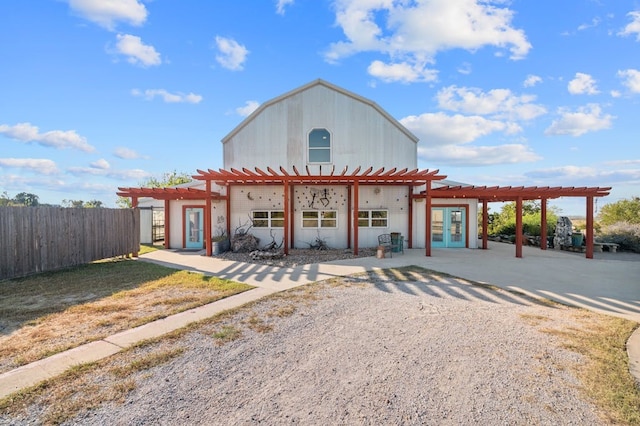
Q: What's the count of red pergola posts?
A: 14